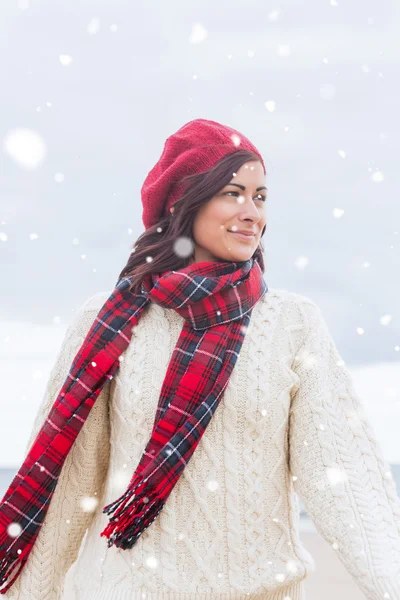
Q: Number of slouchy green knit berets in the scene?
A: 0